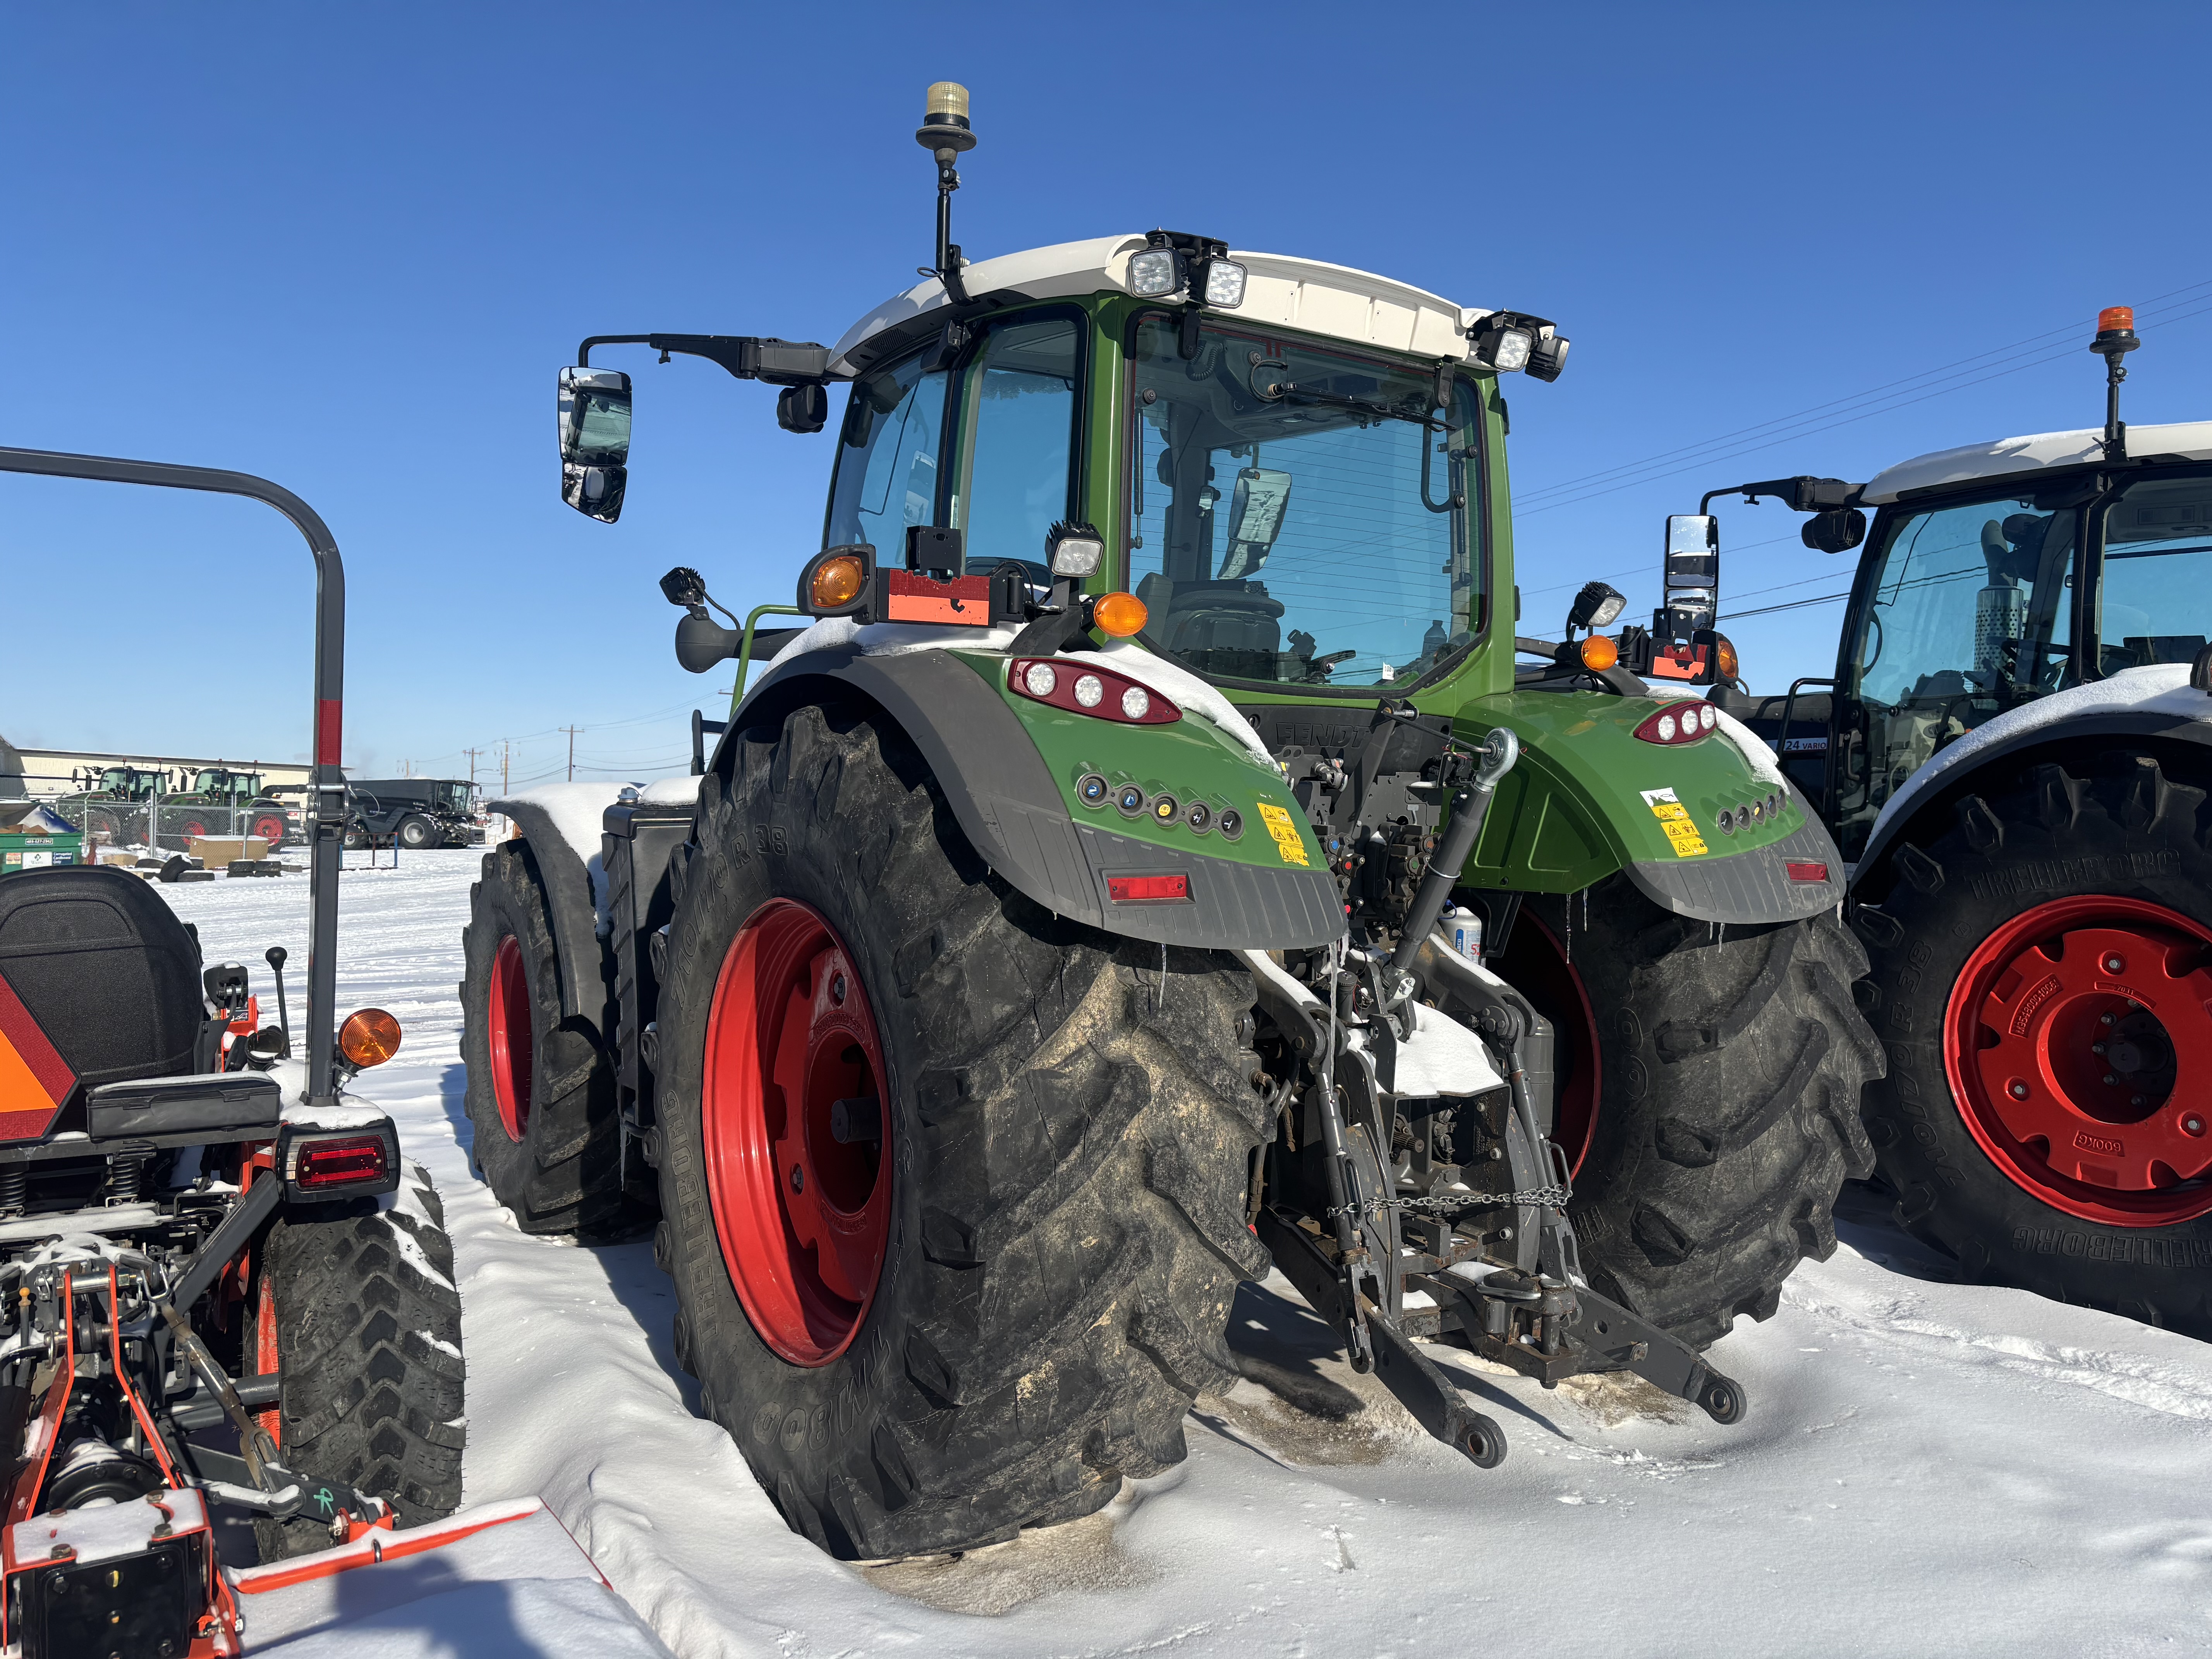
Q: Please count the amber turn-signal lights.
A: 5